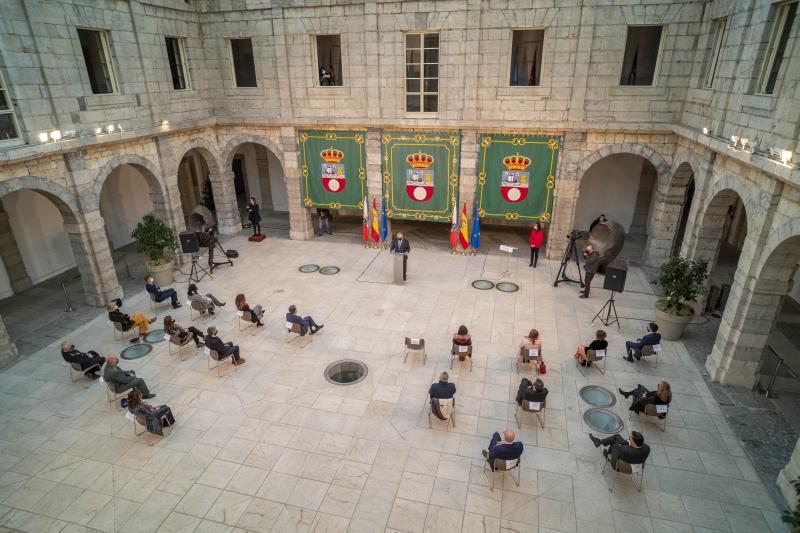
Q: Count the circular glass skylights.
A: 9